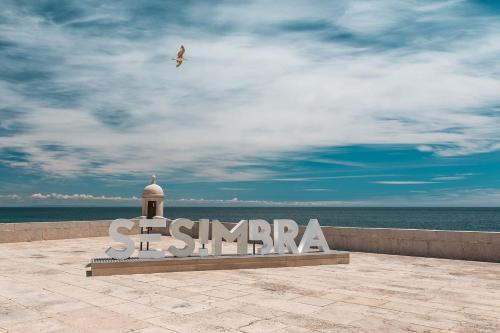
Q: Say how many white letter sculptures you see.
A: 8